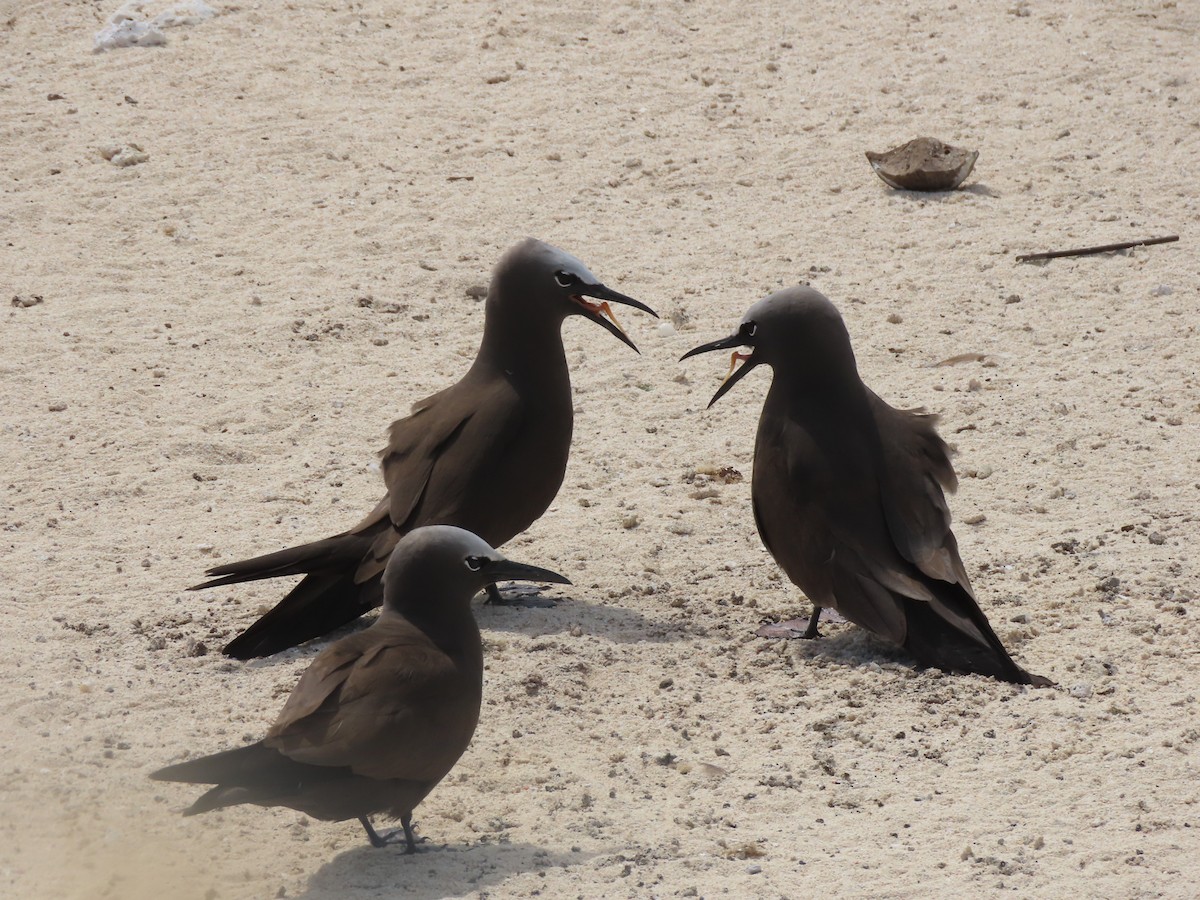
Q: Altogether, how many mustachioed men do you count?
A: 0